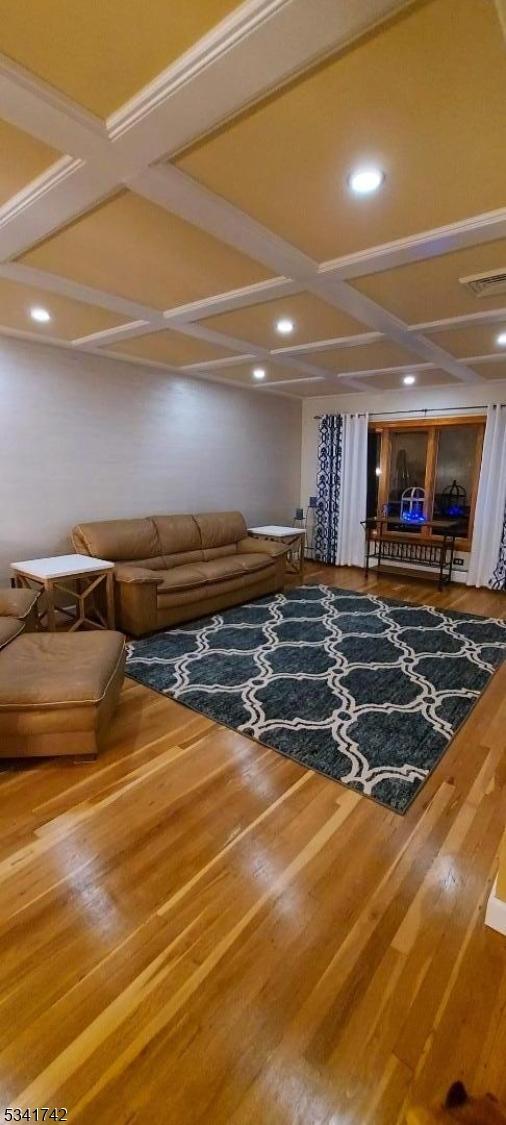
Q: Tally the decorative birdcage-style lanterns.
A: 2